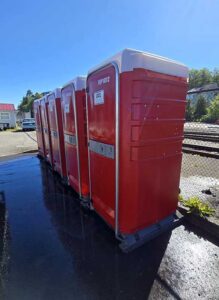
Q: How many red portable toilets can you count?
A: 5